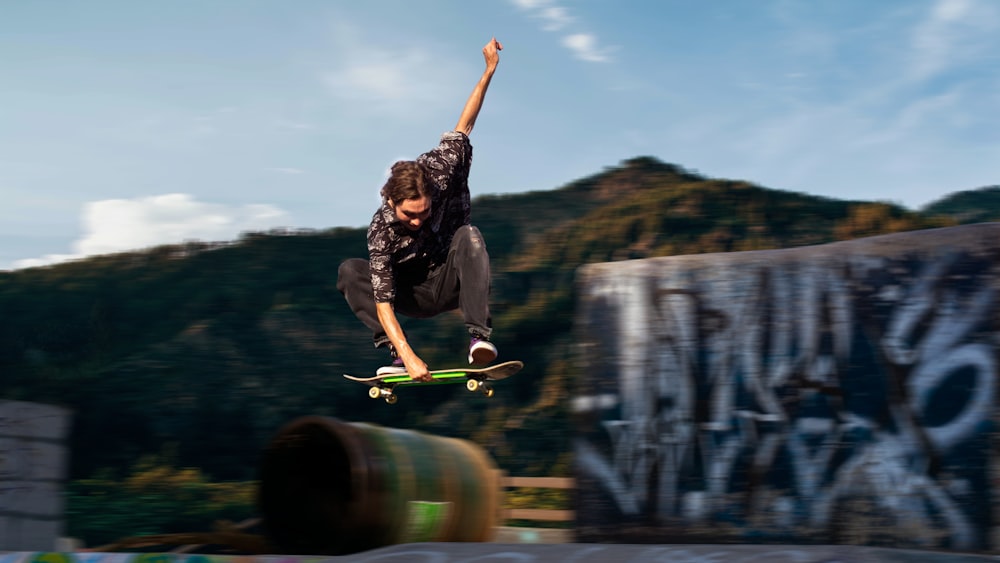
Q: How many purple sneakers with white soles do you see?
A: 2